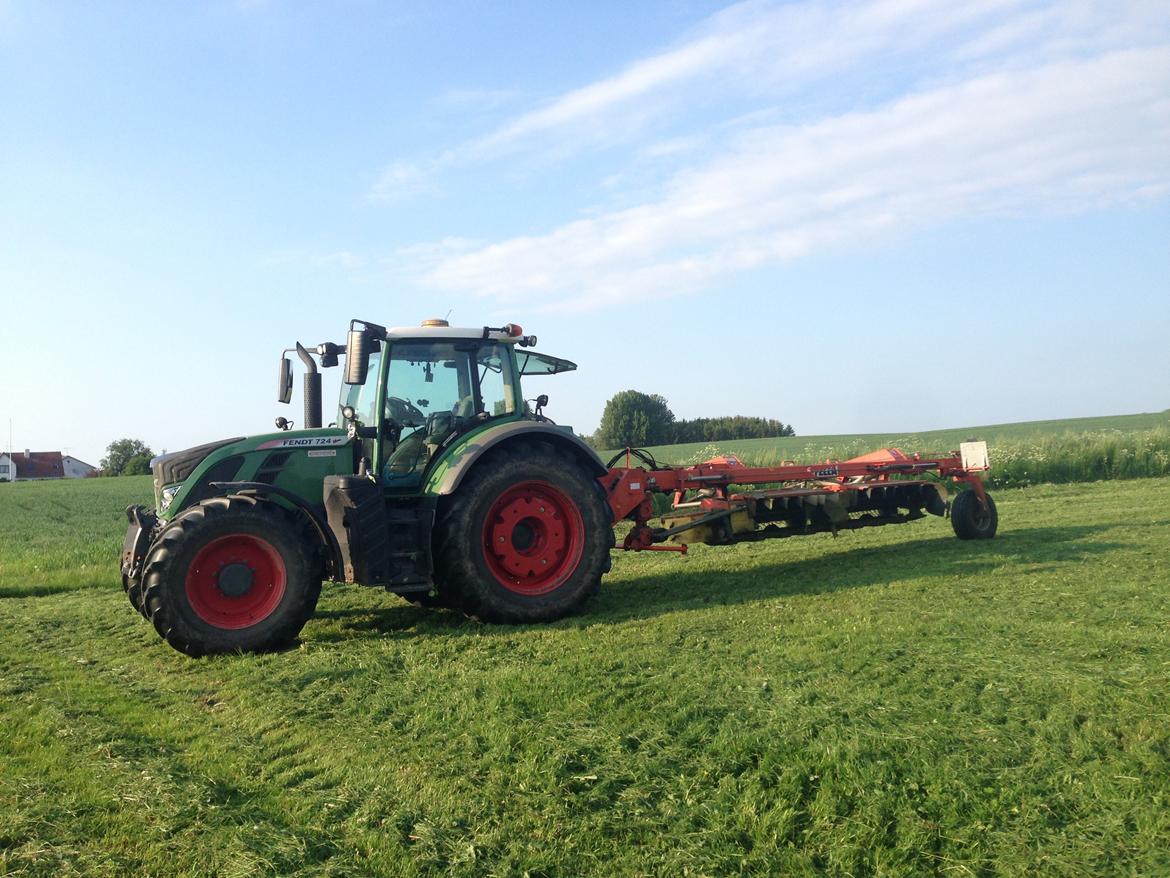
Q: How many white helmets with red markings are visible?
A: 0